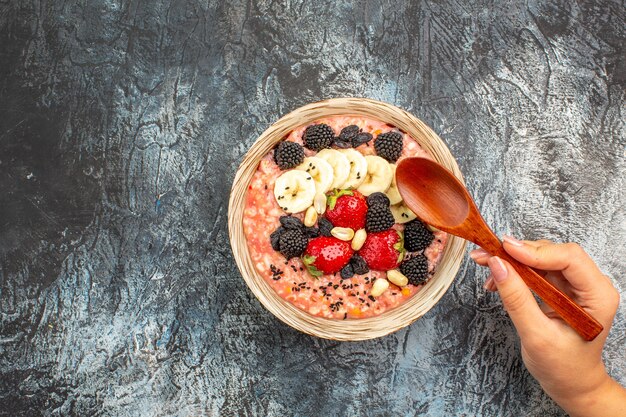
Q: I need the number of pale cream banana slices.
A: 7